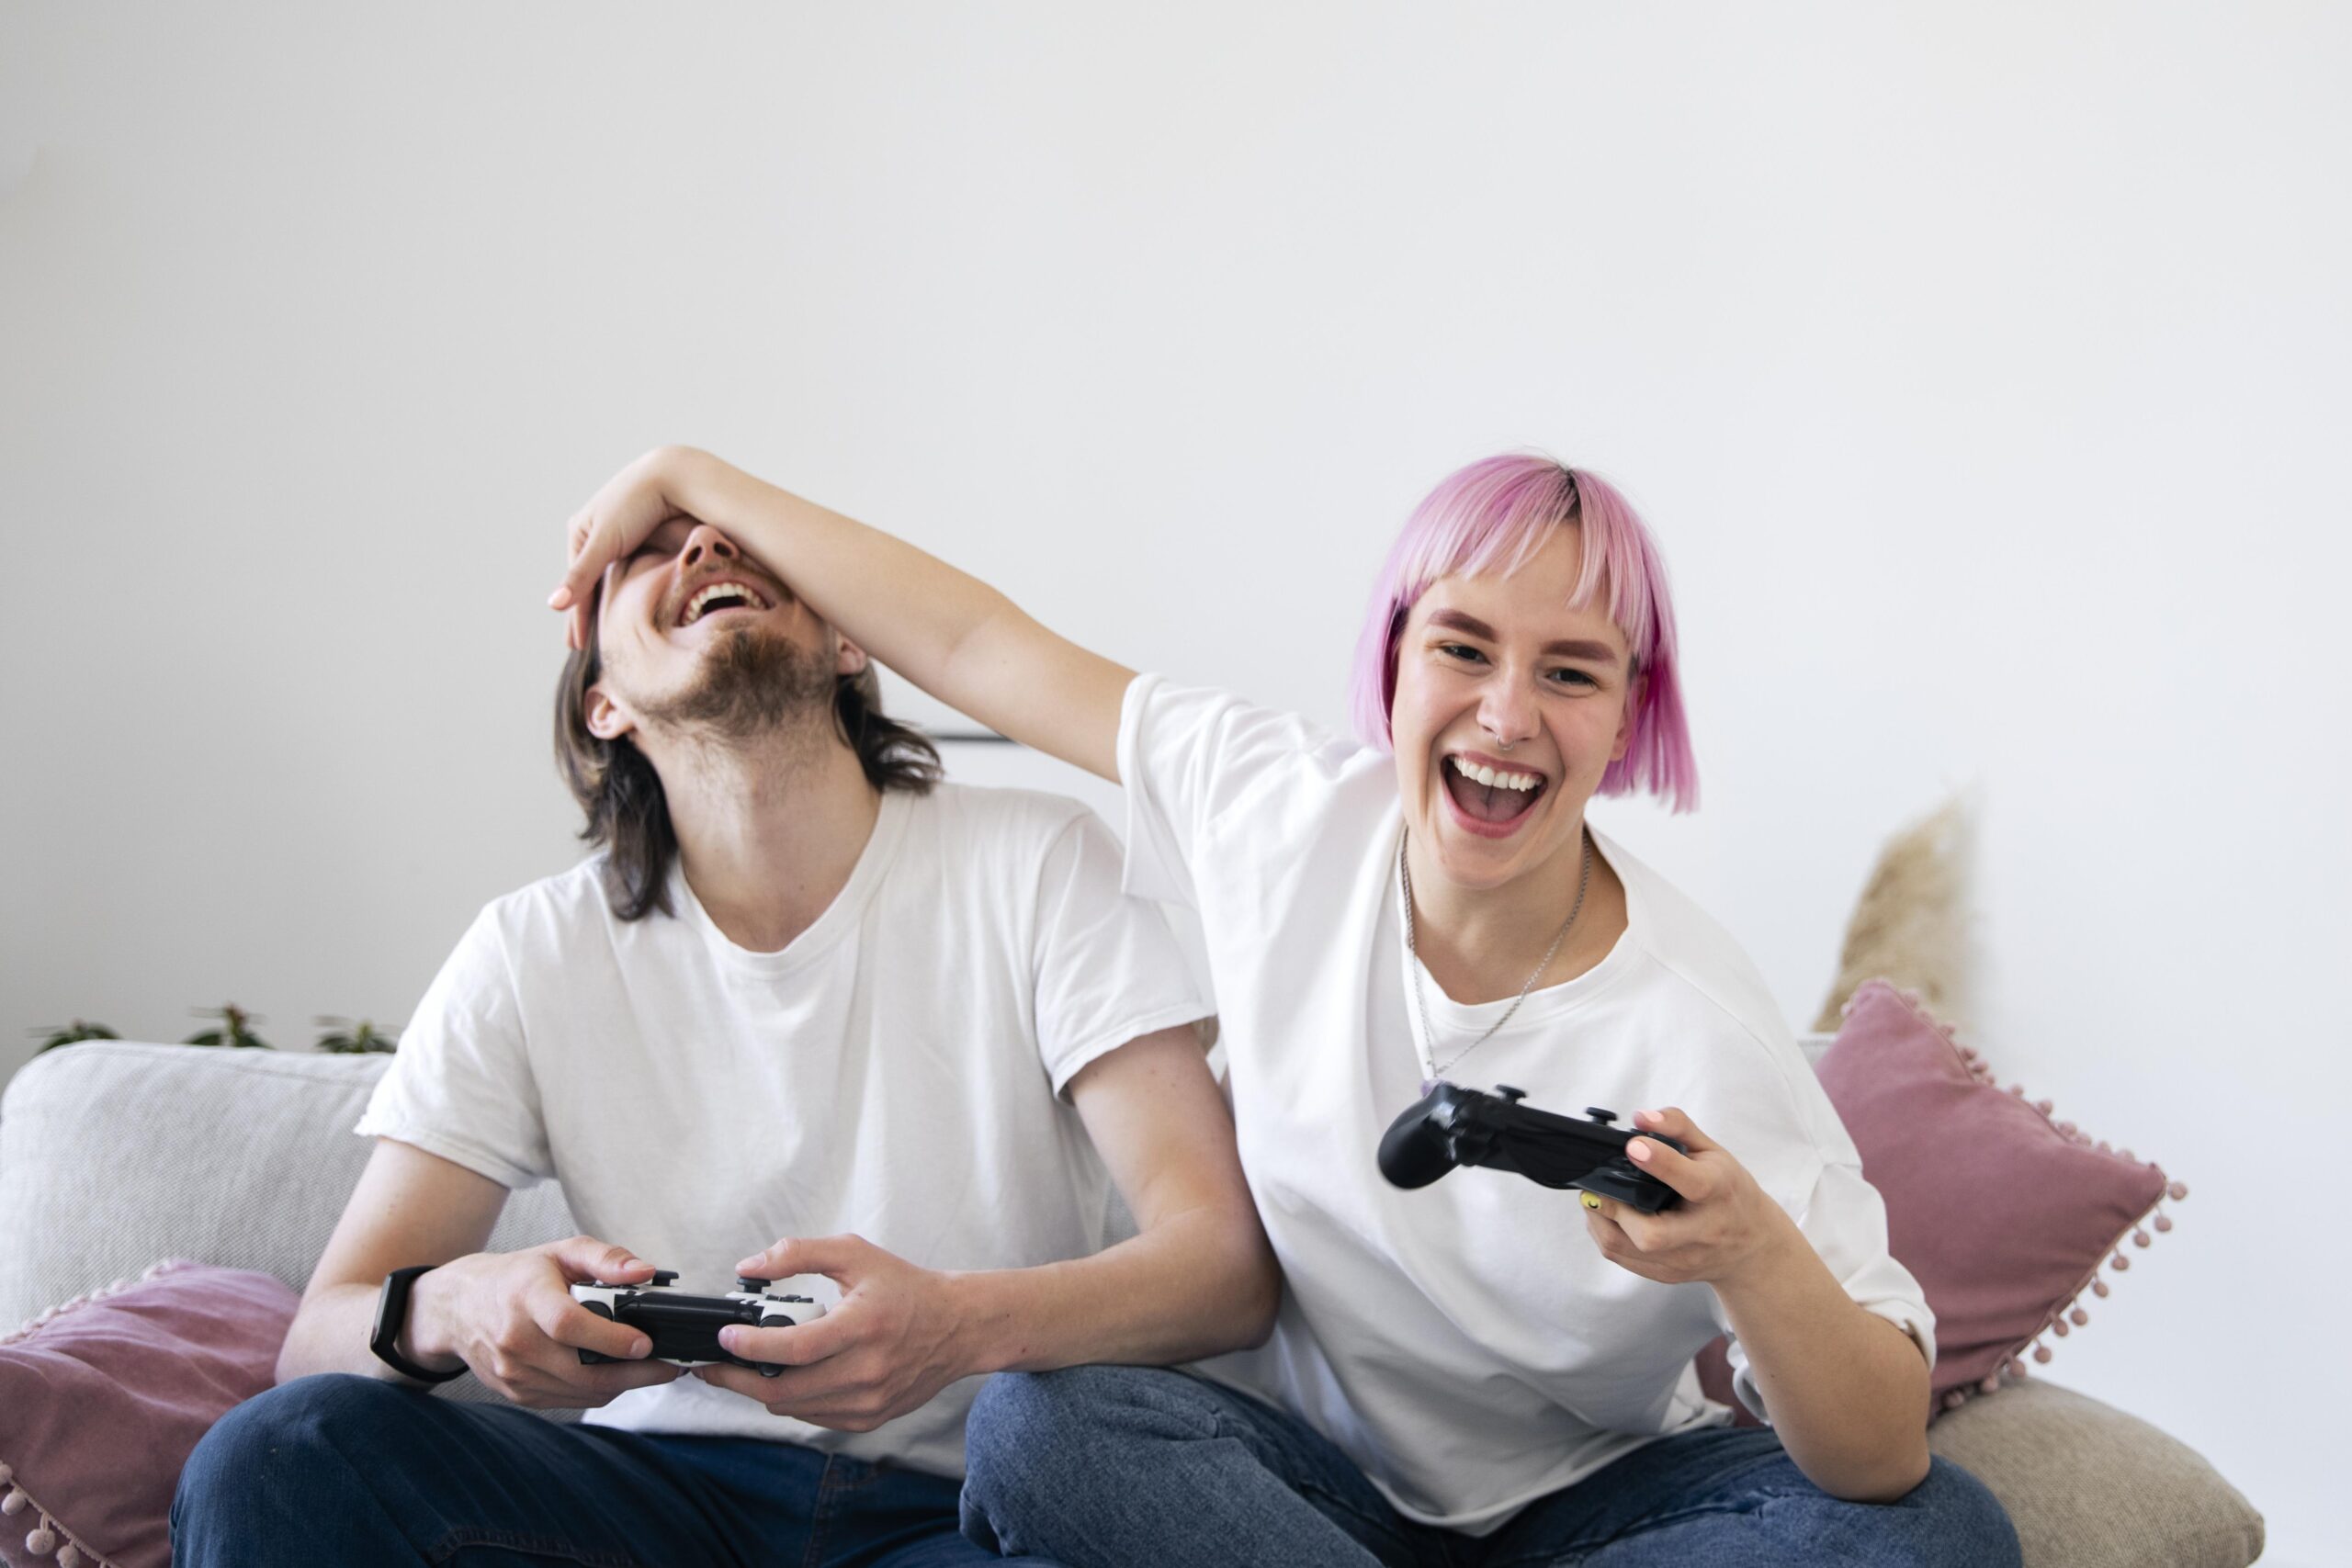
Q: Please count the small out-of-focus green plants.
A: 3